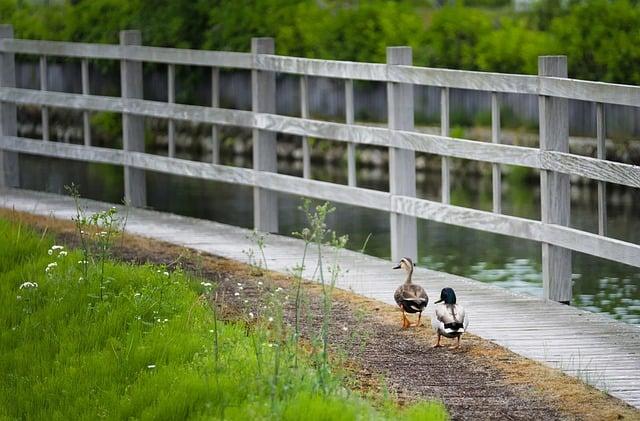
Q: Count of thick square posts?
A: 5